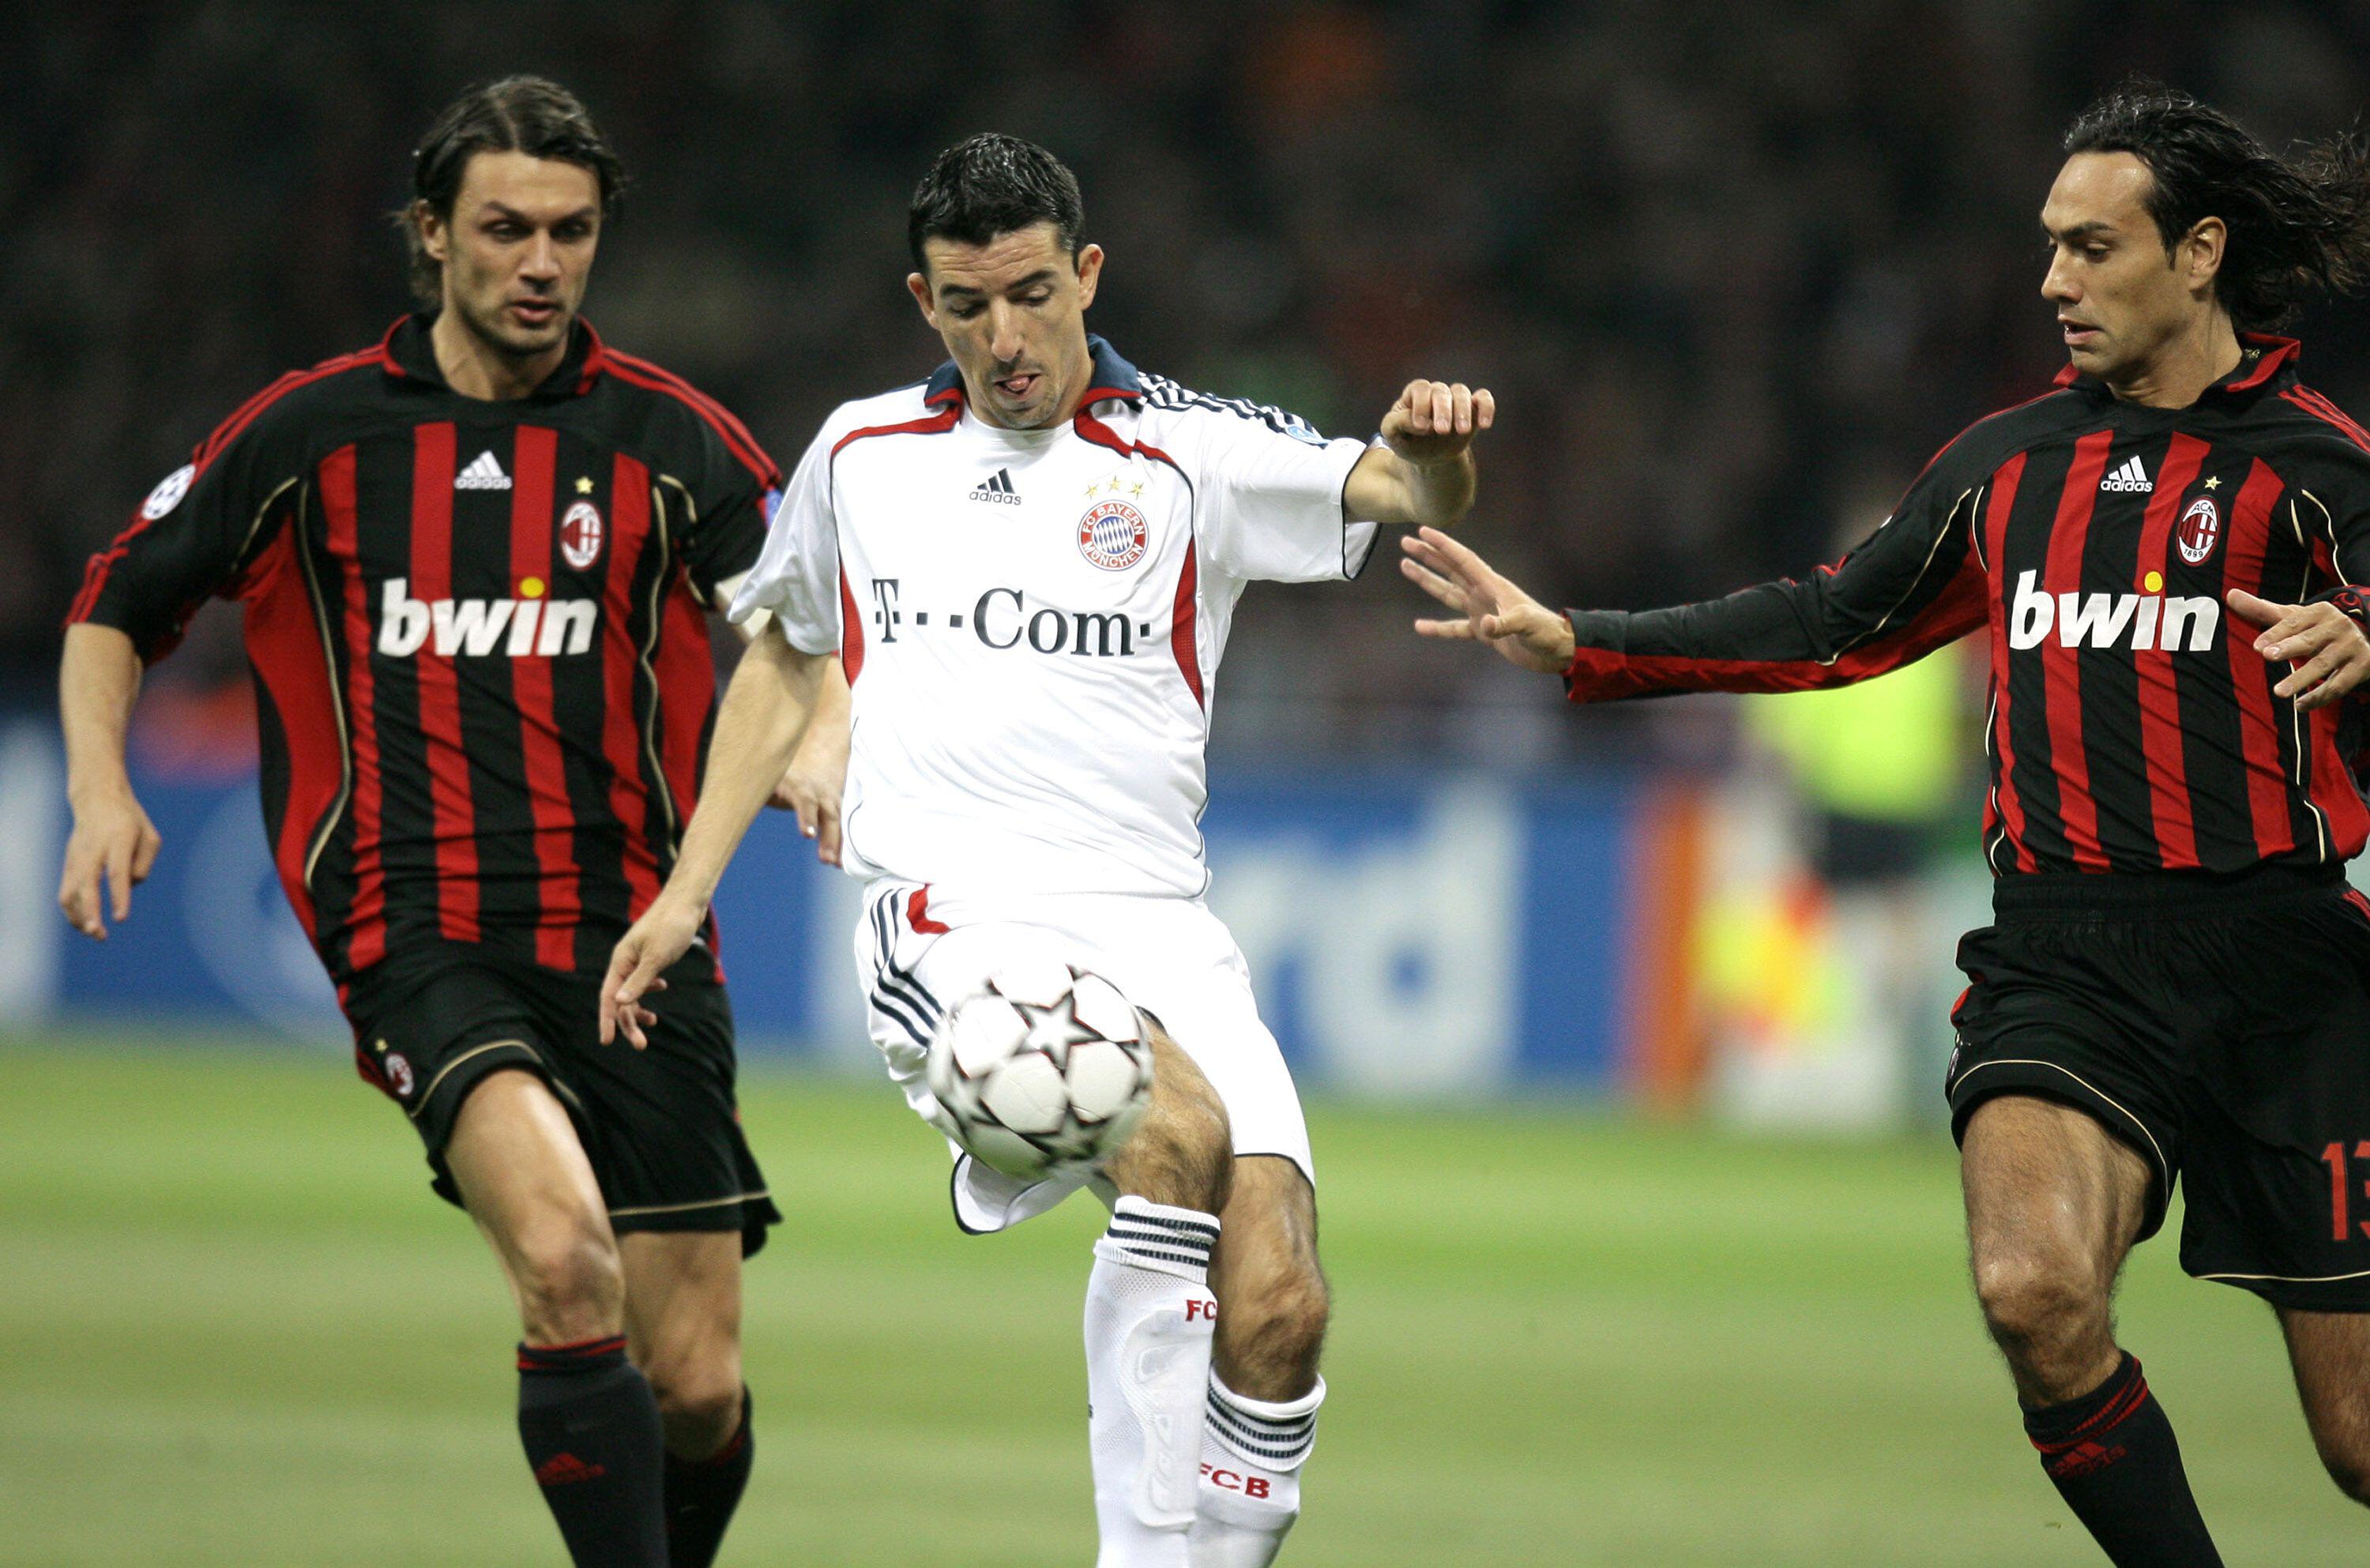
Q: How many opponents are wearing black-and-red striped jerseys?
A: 2